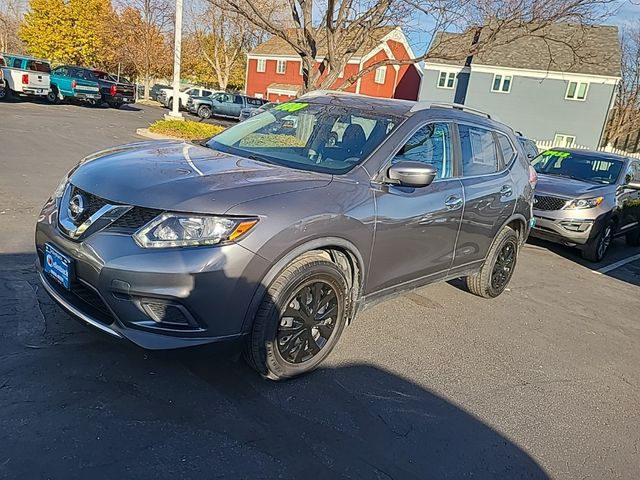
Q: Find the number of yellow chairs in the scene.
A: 0